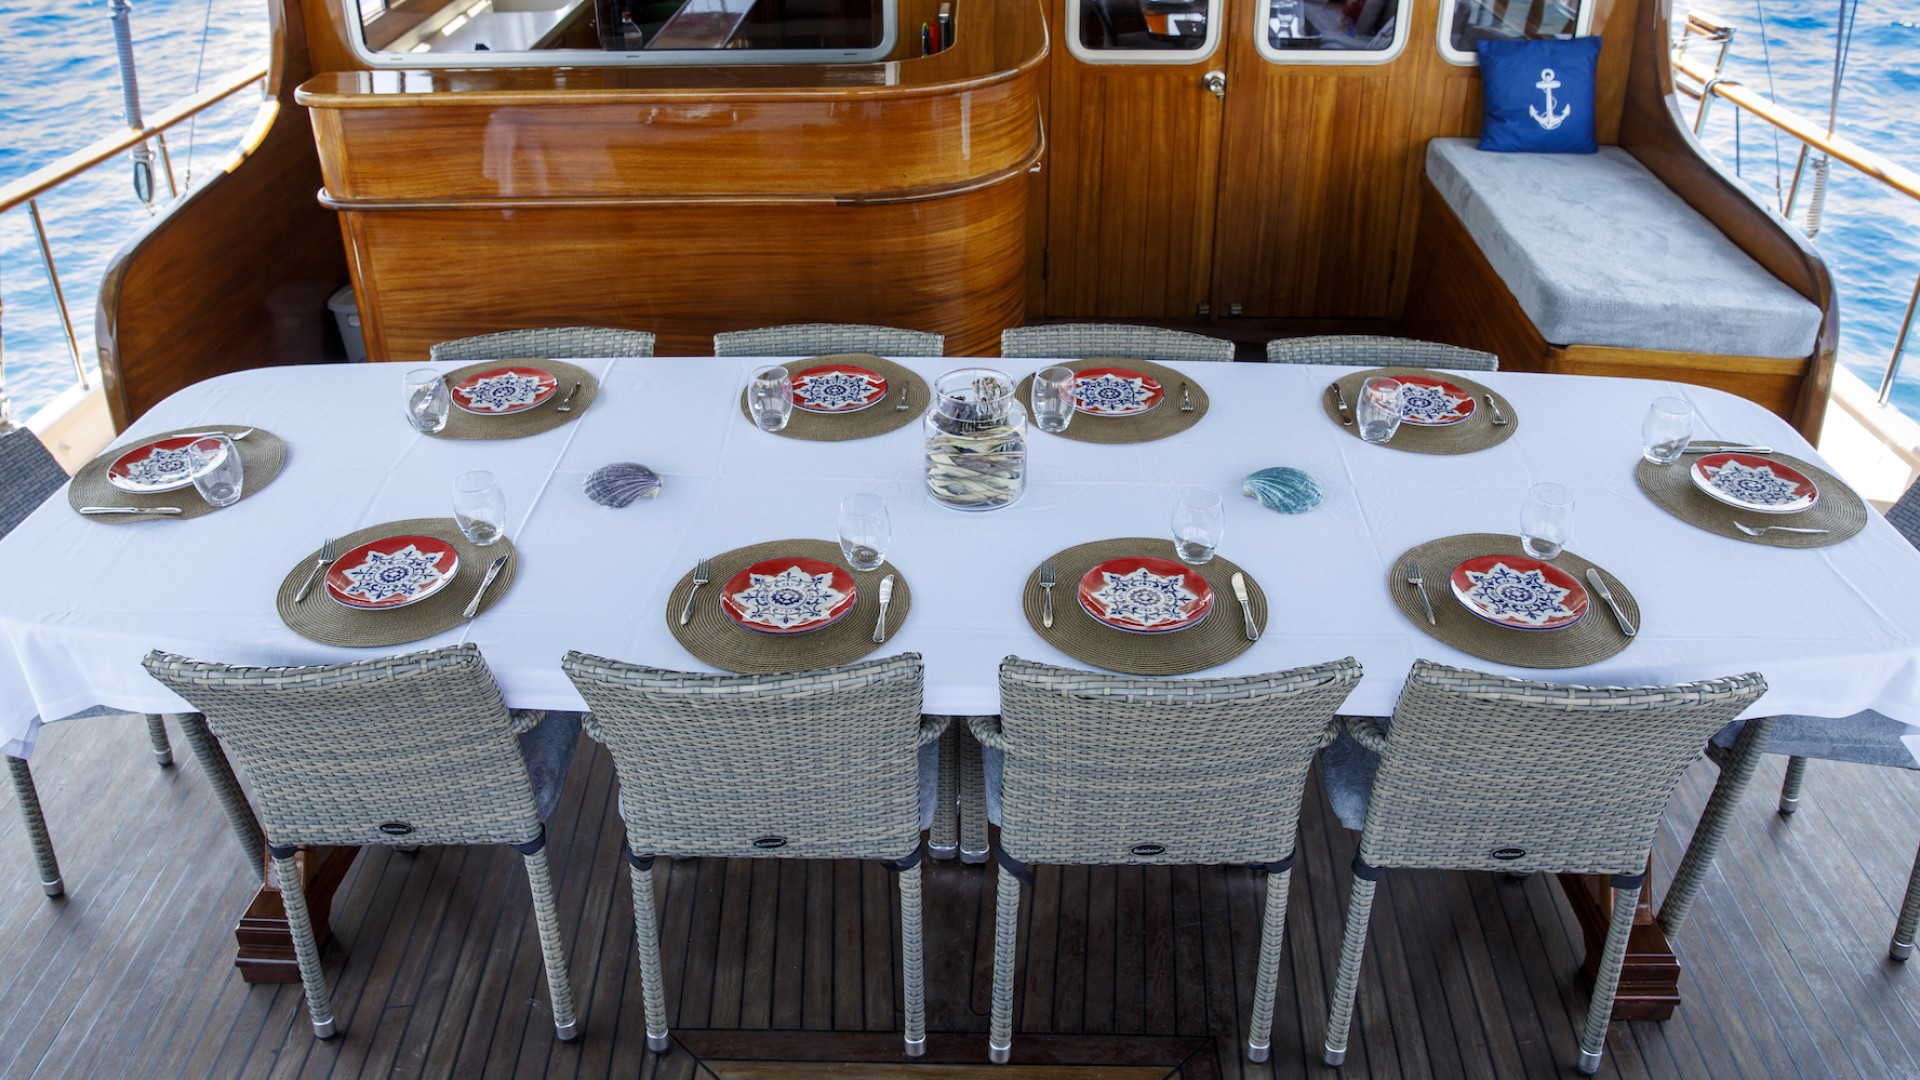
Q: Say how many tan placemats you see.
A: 10